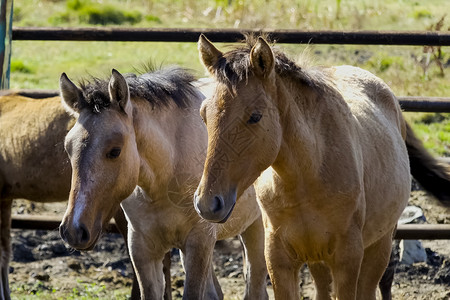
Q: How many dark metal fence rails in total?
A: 3